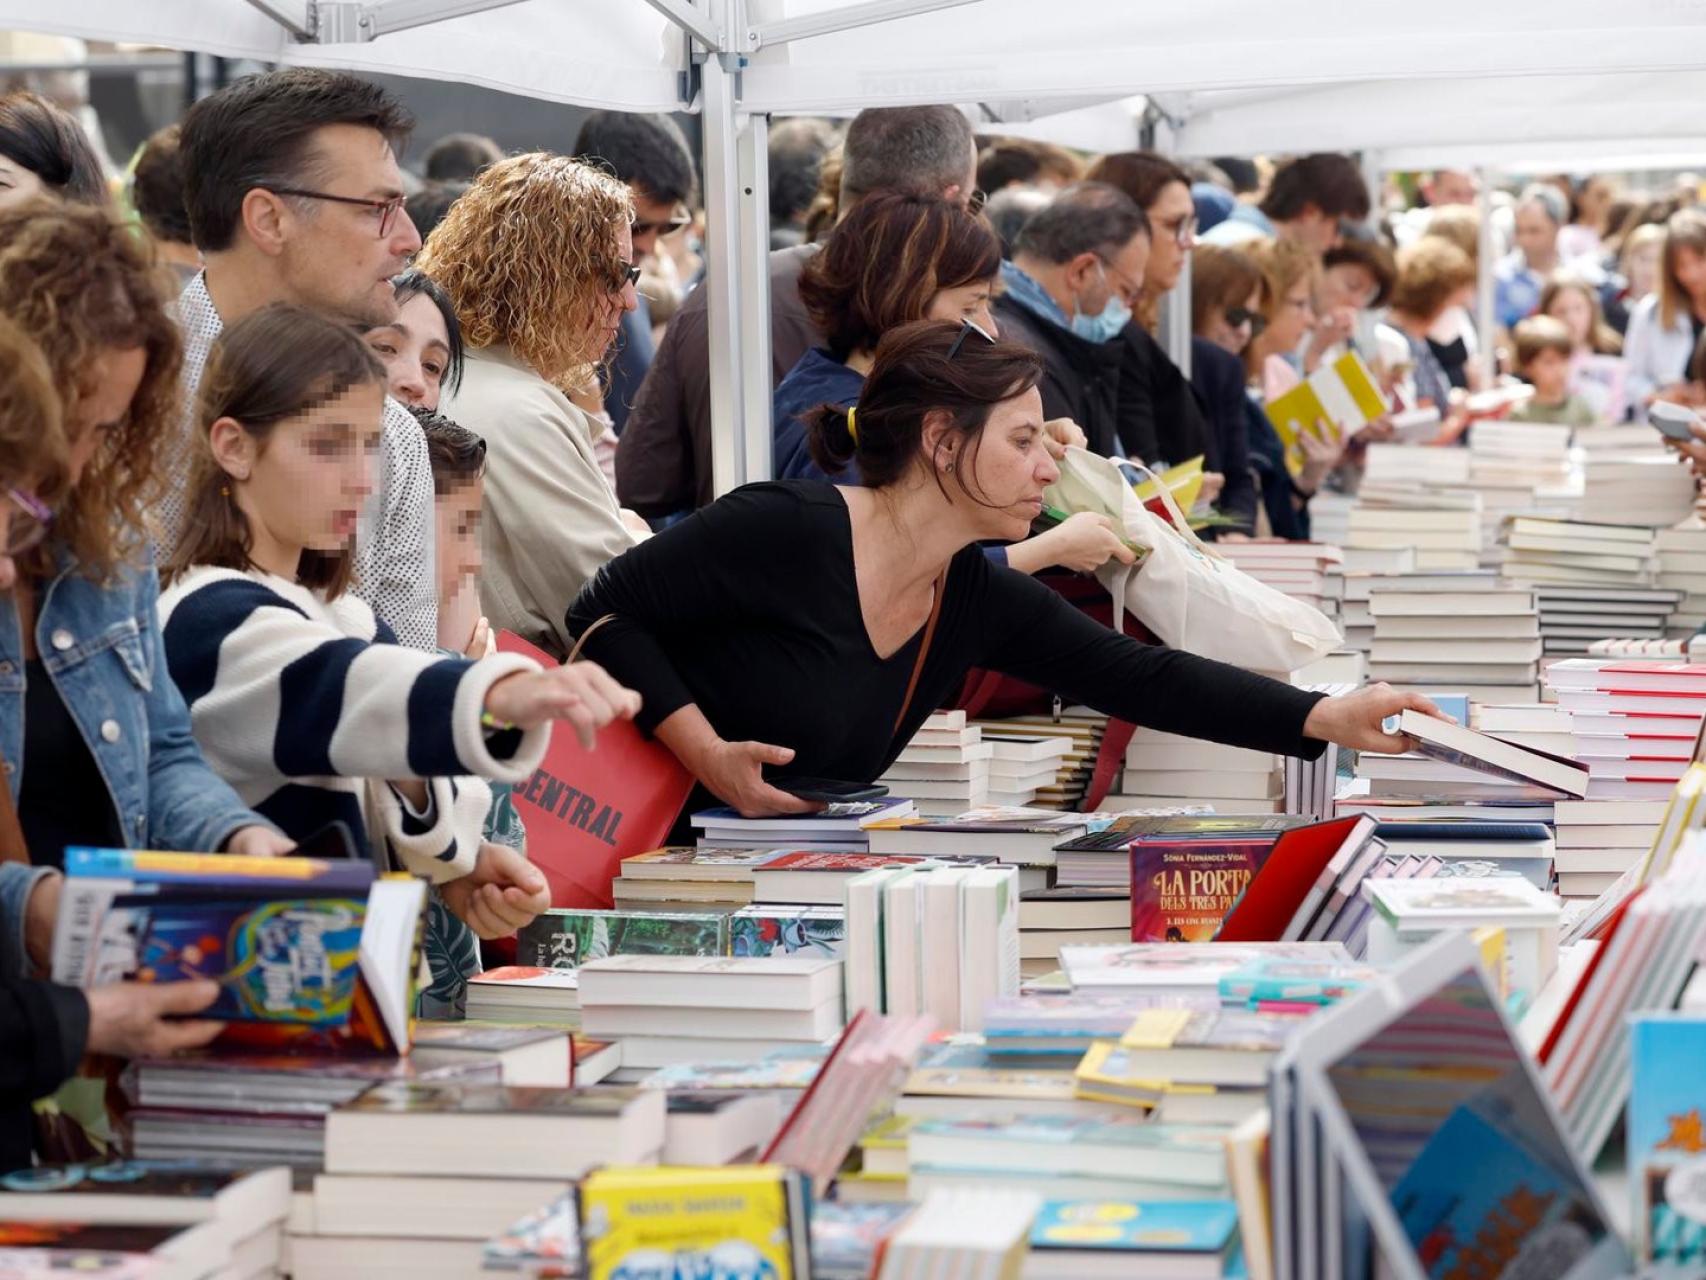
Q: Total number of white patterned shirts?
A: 1